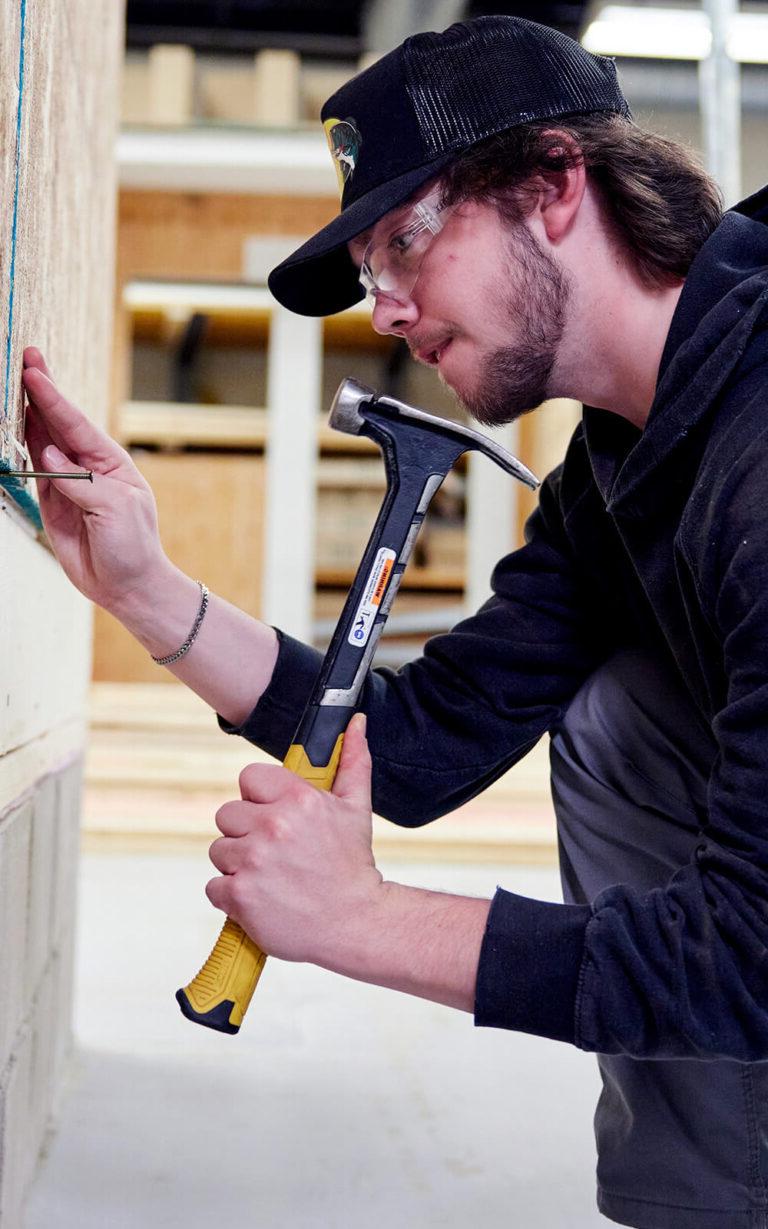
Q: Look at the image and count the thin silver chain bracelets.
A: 1